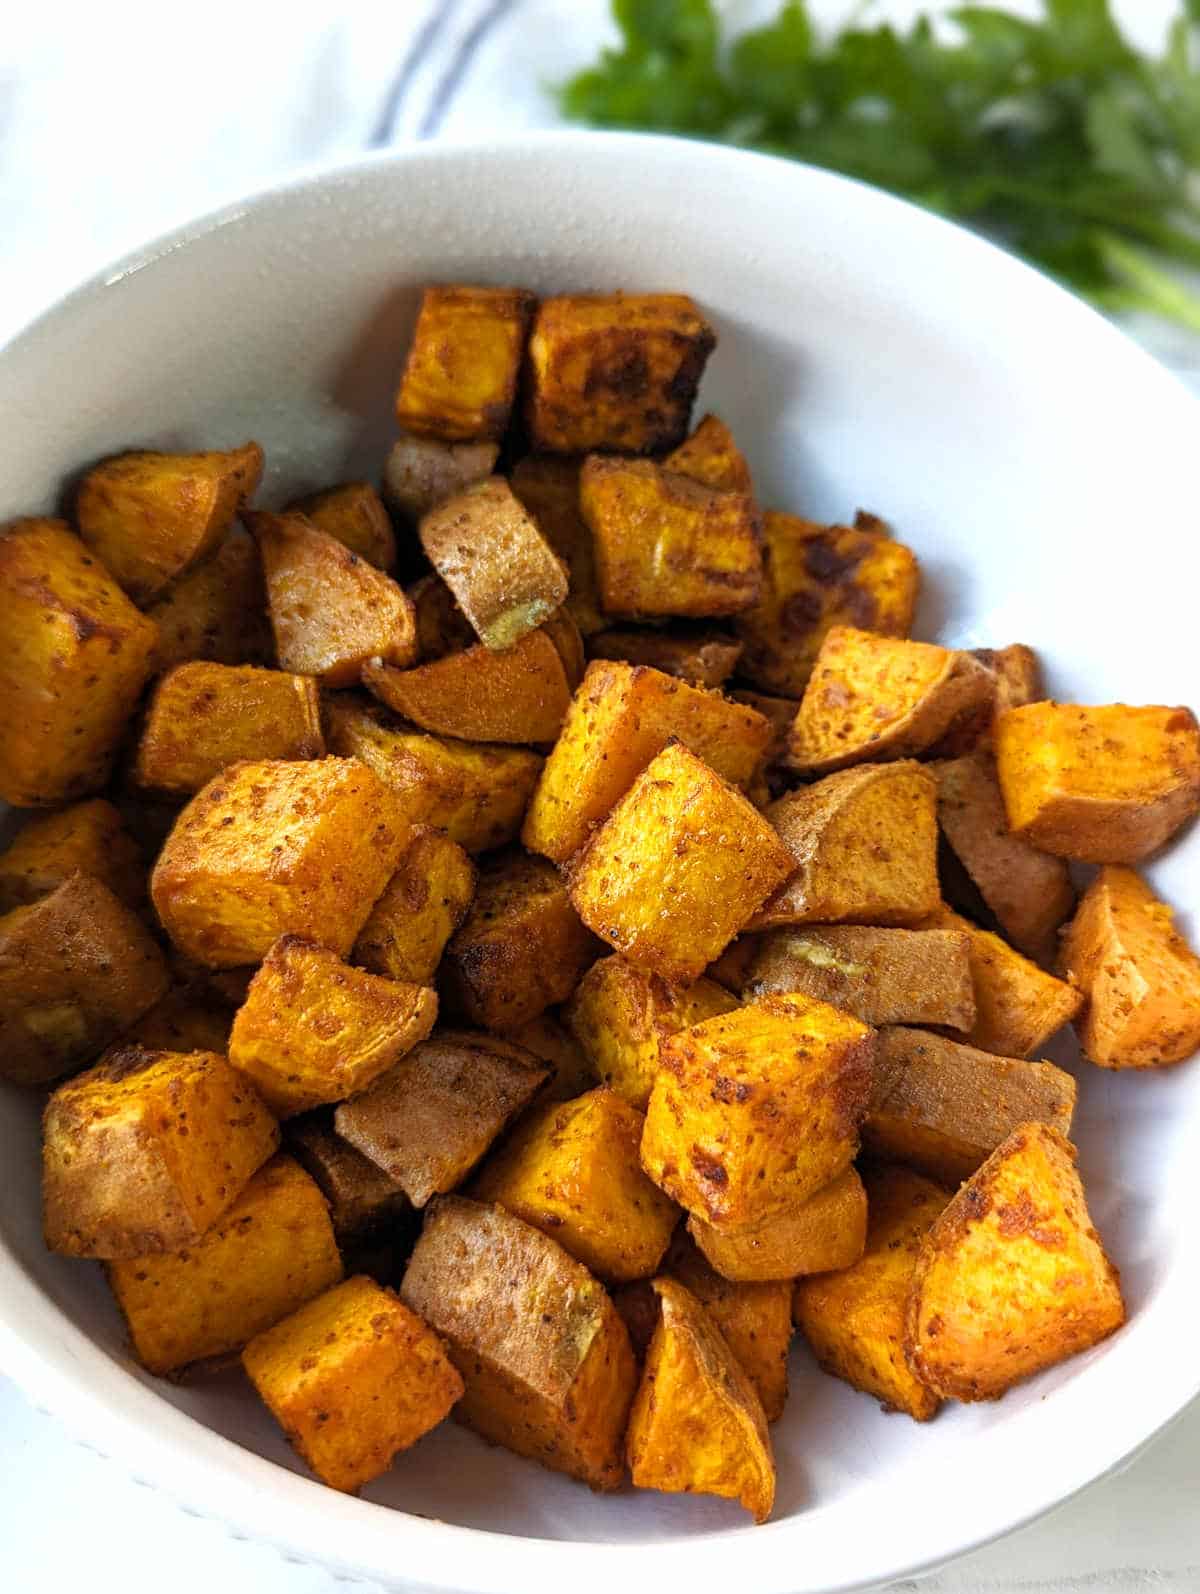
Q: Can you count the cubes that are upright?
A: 2